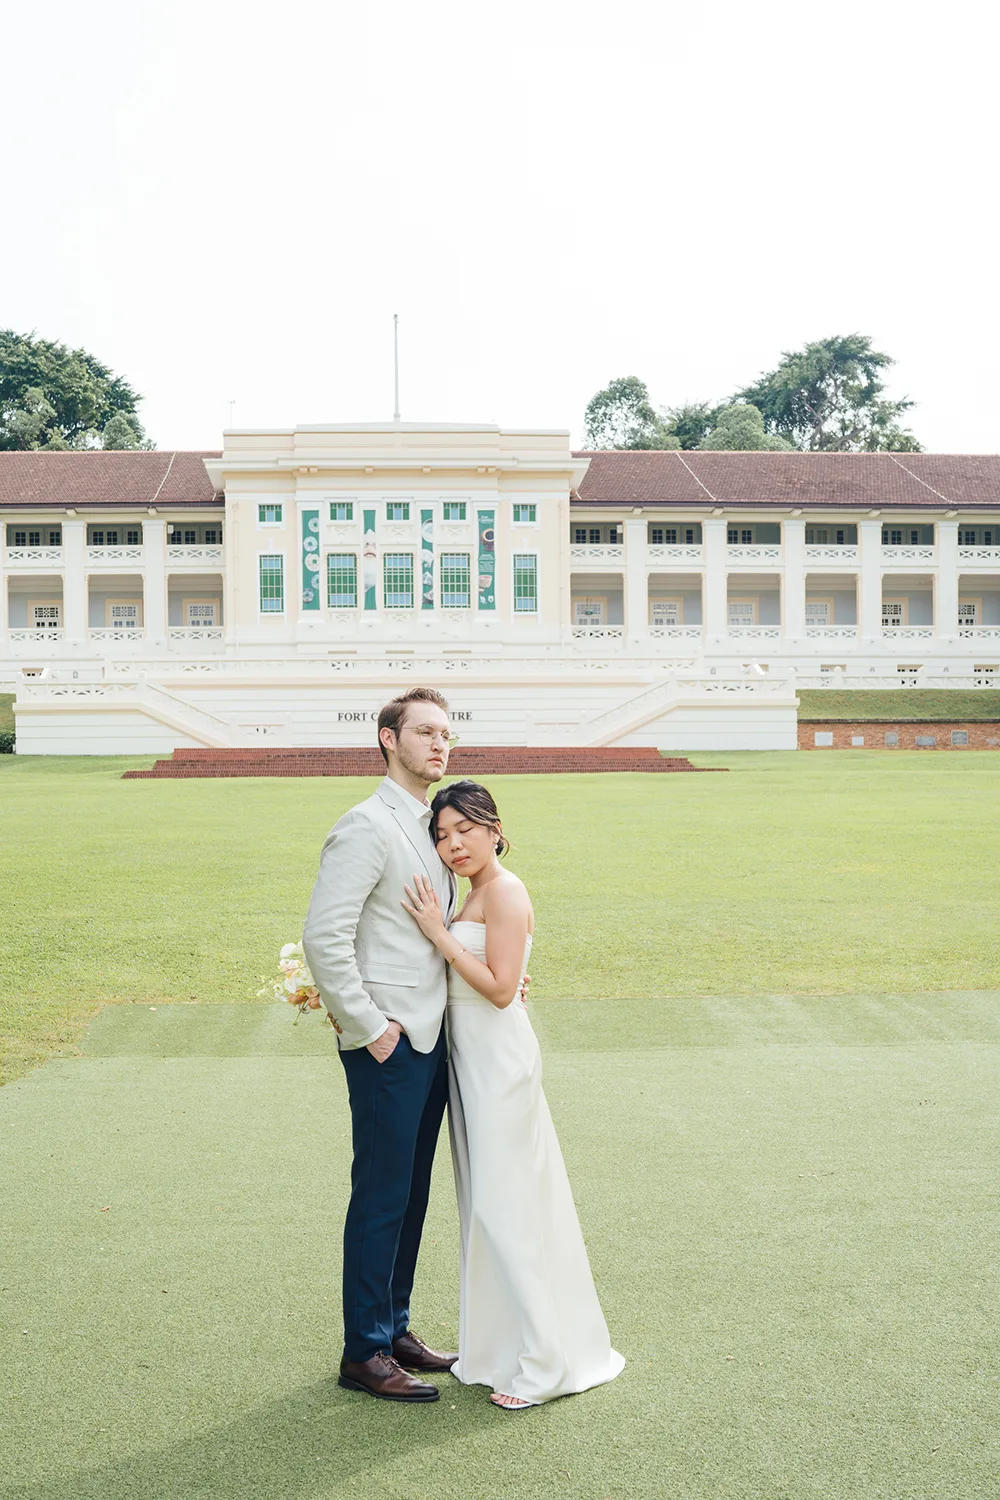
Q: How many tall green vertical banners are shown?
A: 4